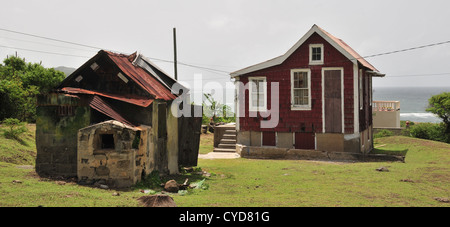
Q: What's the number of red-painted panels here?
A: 2